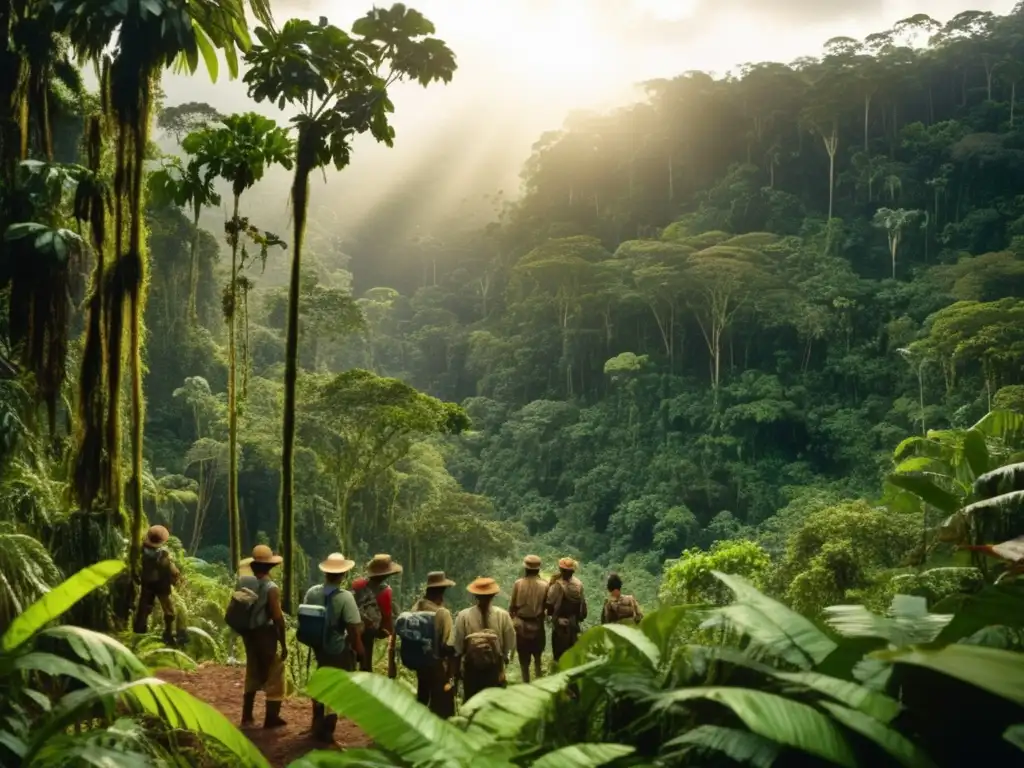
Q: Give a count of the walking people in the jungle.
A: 9